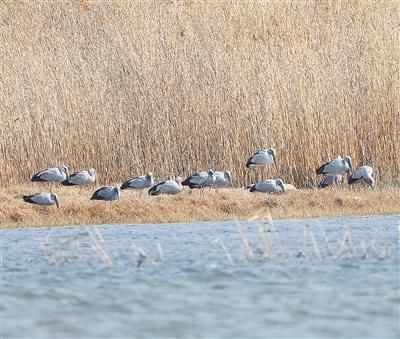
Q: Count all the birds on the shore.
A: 13